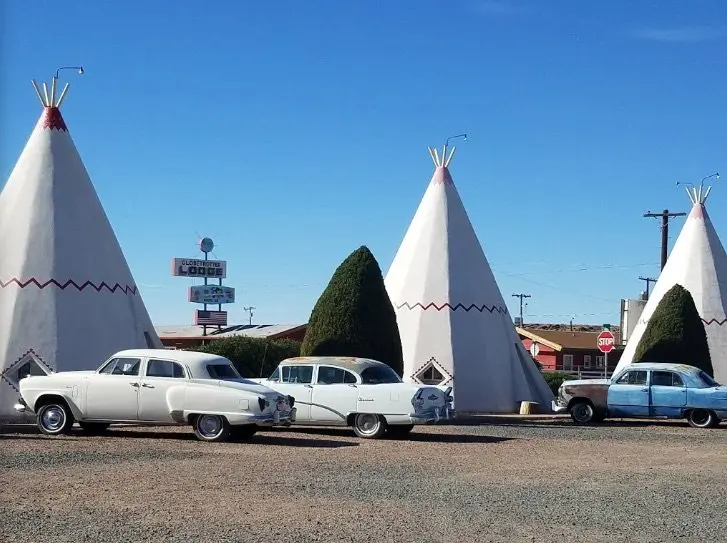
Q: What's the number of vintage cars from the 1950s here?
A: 3